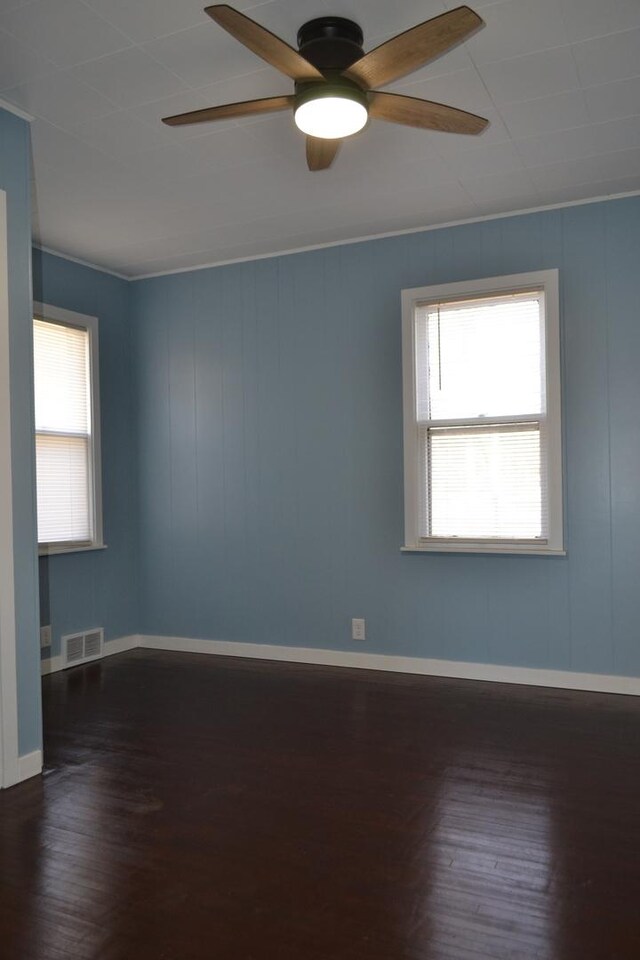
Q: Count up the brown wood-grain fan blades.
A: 5